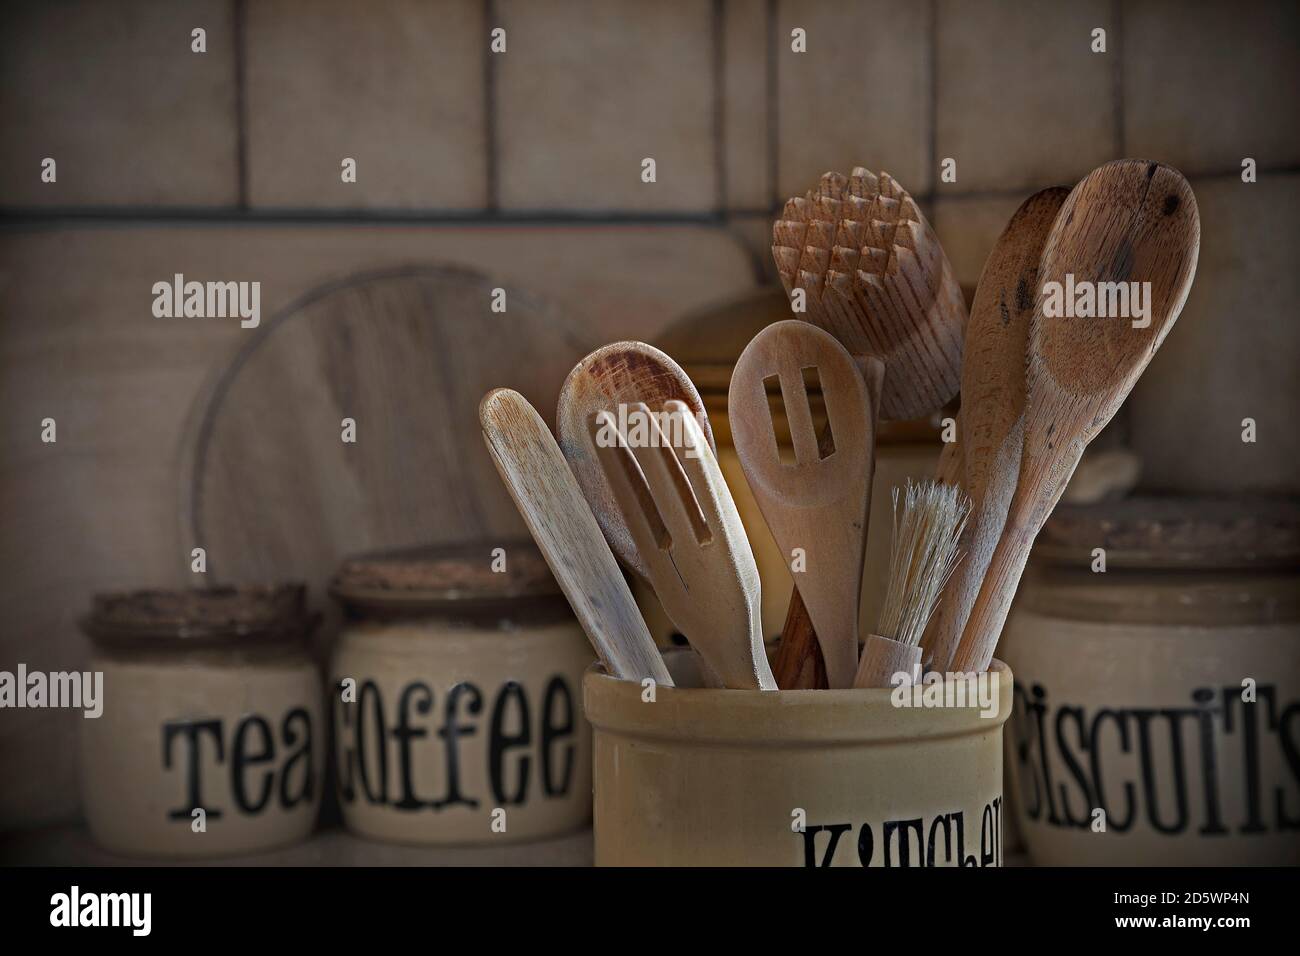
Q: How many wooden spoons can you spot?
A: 4